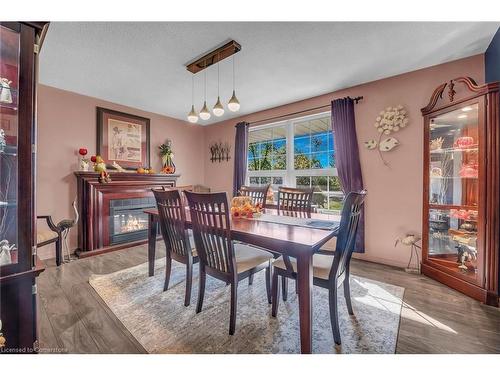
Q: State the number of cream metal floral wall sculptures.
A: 1